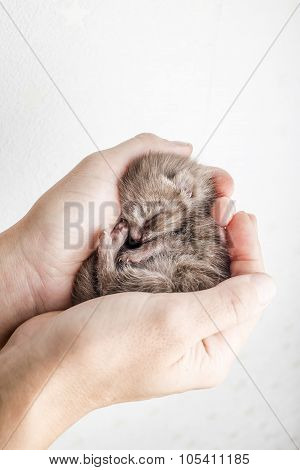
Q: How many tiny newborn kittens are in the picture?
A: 1